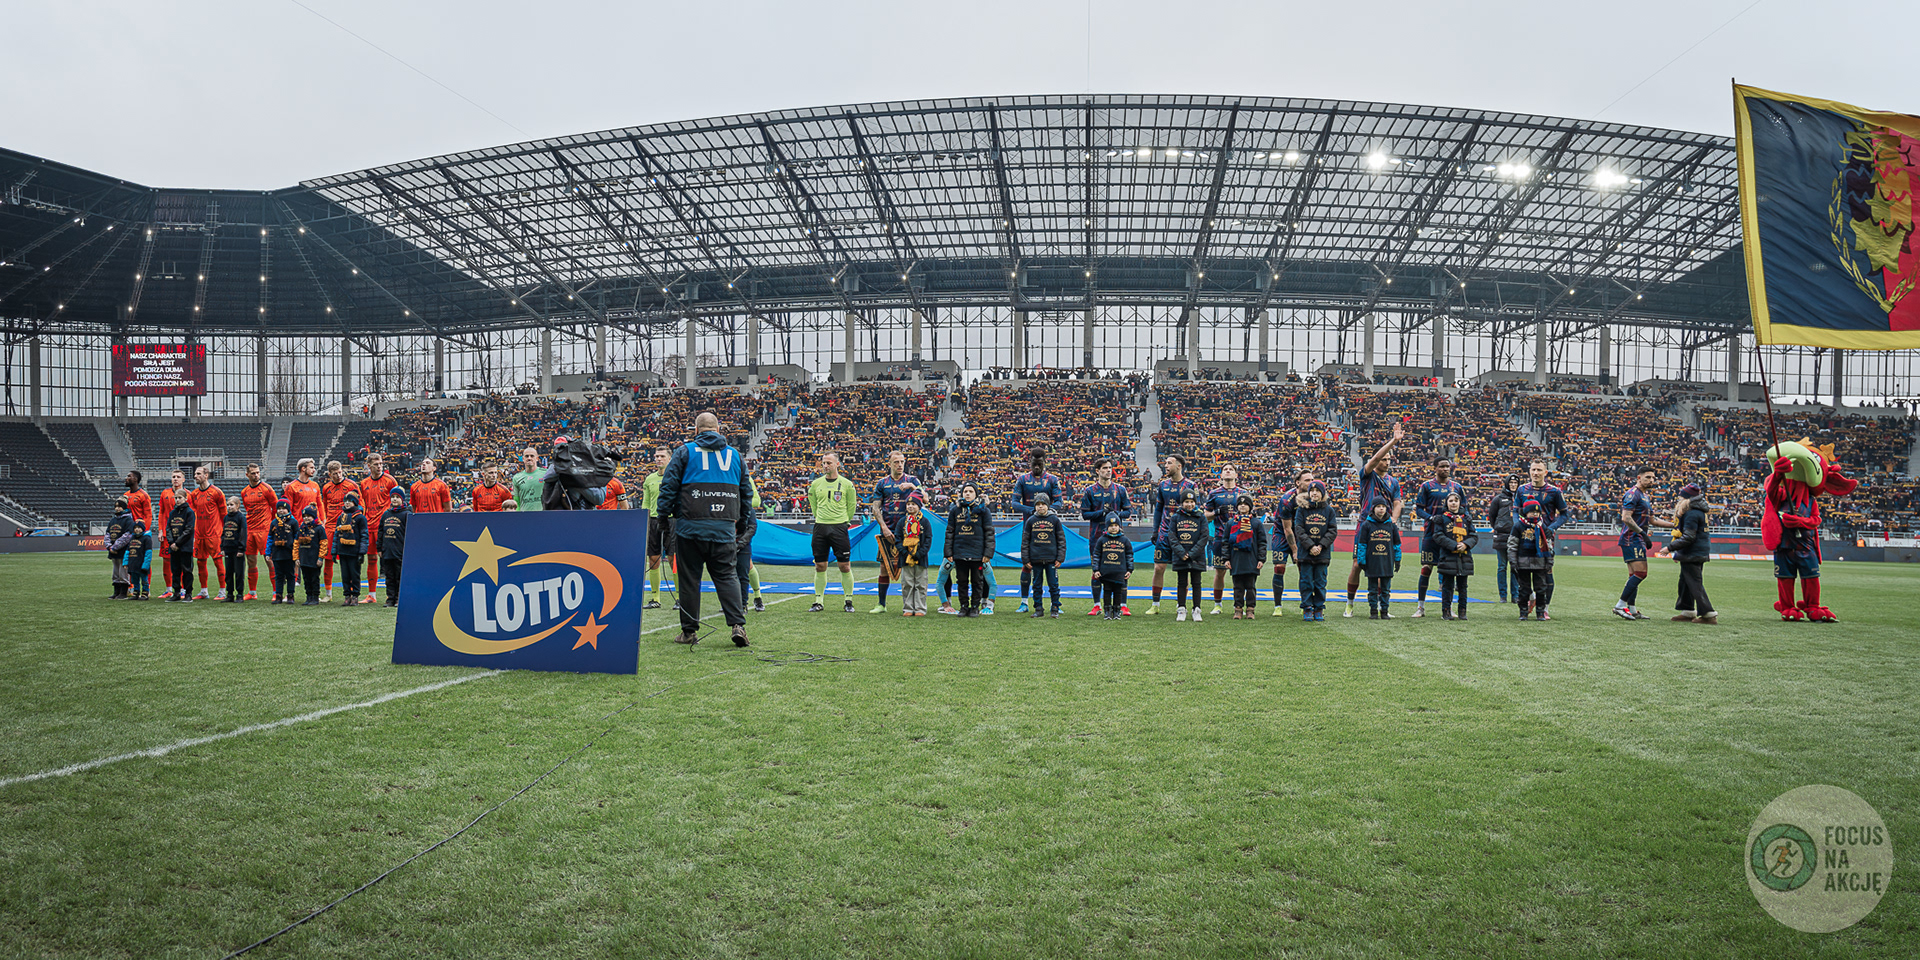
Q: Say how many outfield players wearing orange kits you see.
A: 10